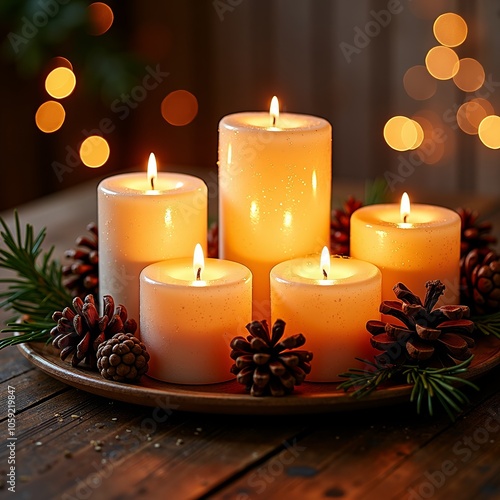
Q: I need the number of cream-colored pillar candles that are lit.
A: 5